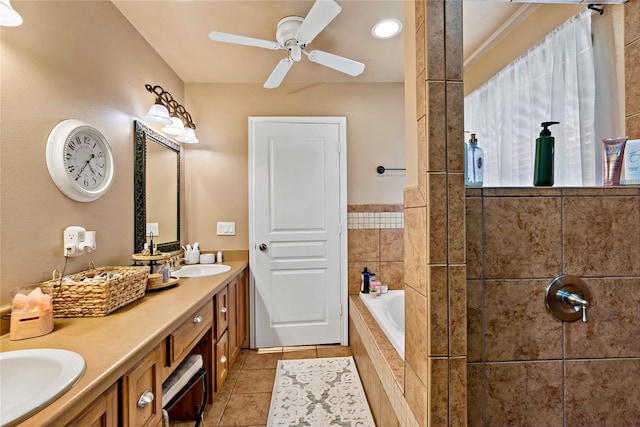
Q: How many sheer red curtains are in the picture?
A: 0